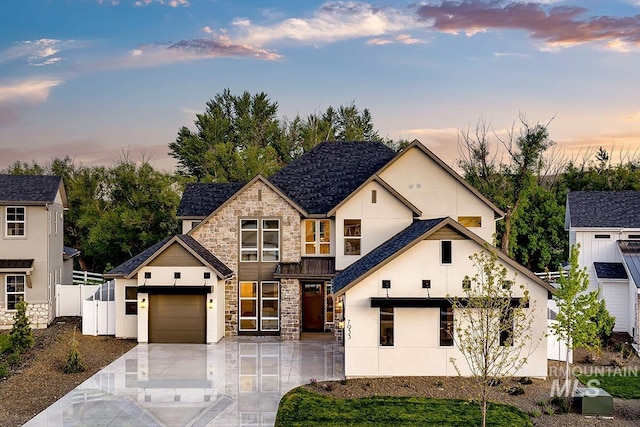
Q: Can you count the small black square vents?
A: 7